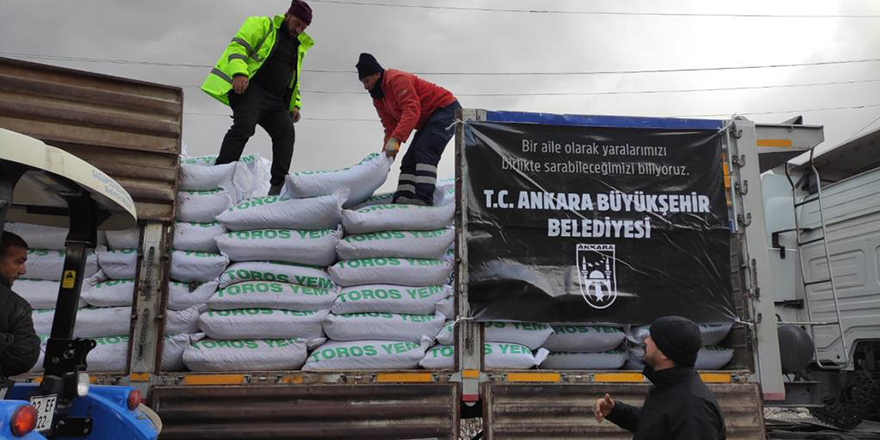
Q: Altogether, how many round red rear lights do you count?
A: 2